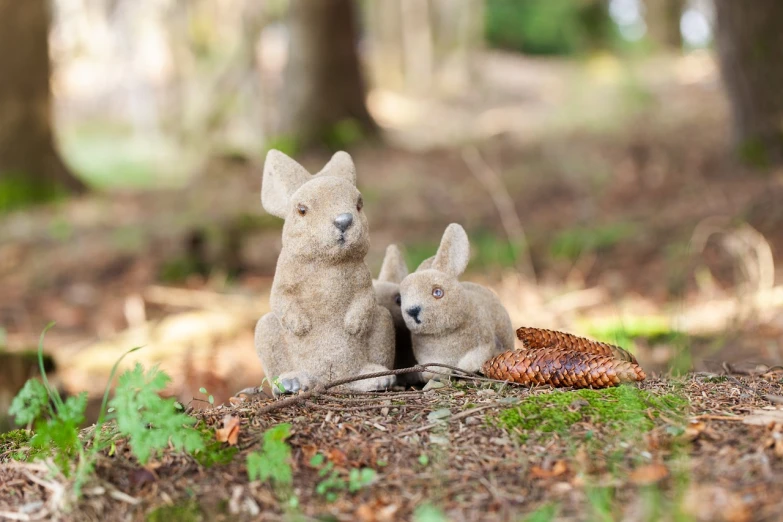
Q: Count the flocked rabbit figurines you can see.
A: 3